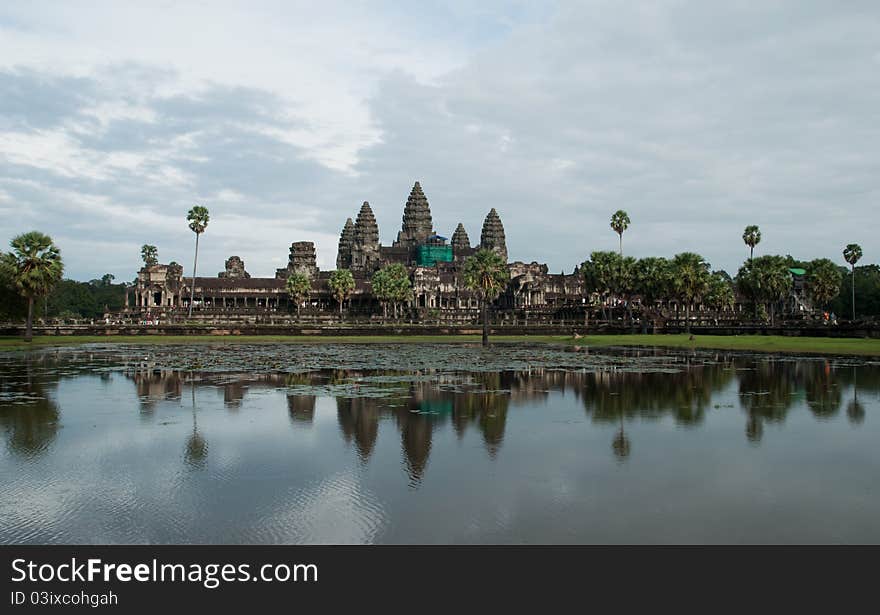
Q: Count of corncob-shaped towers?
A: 5